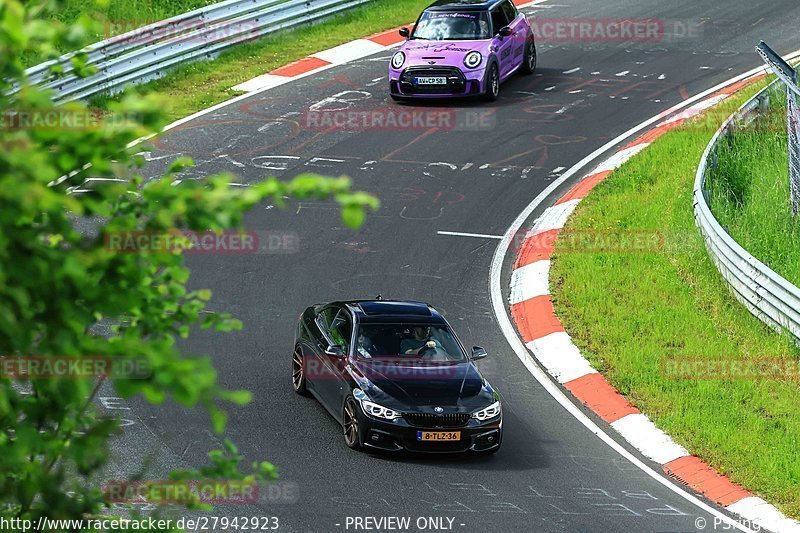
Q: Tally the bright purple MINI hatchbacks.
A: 1